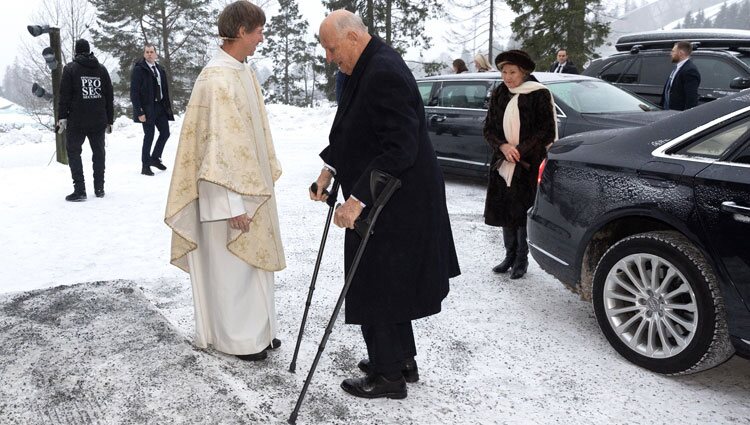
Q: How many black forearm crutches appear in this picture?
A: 2